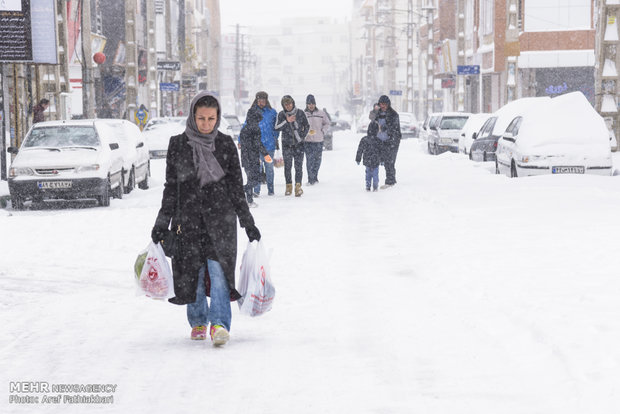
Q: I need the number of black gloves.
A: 2